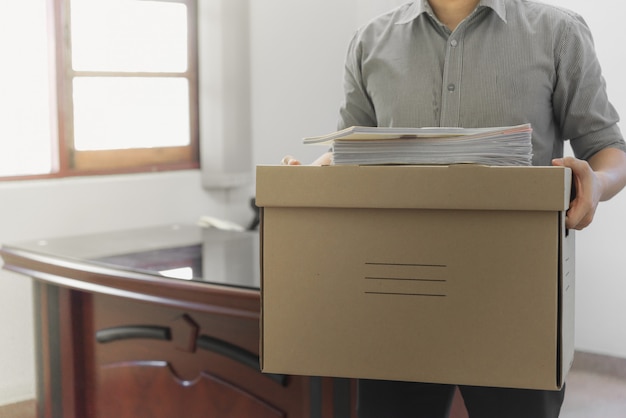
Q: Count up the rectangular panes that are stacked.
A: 2